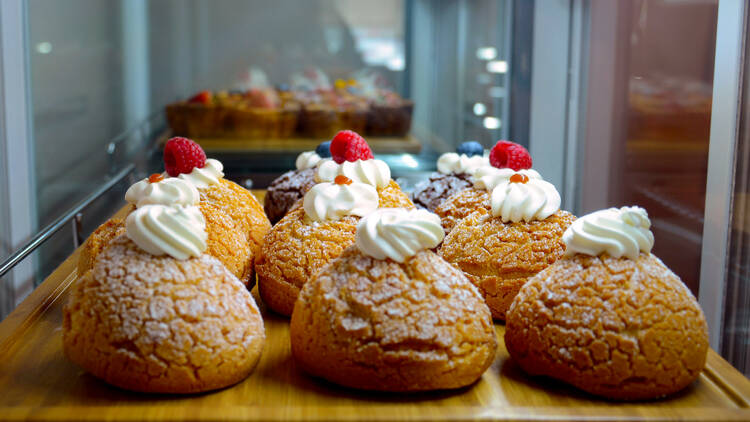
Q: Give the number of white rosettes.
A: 11